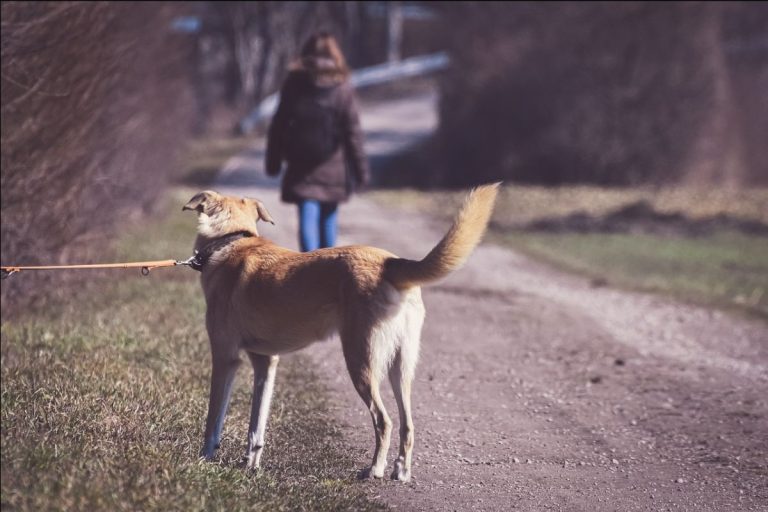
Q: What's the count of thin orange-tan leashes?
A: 1